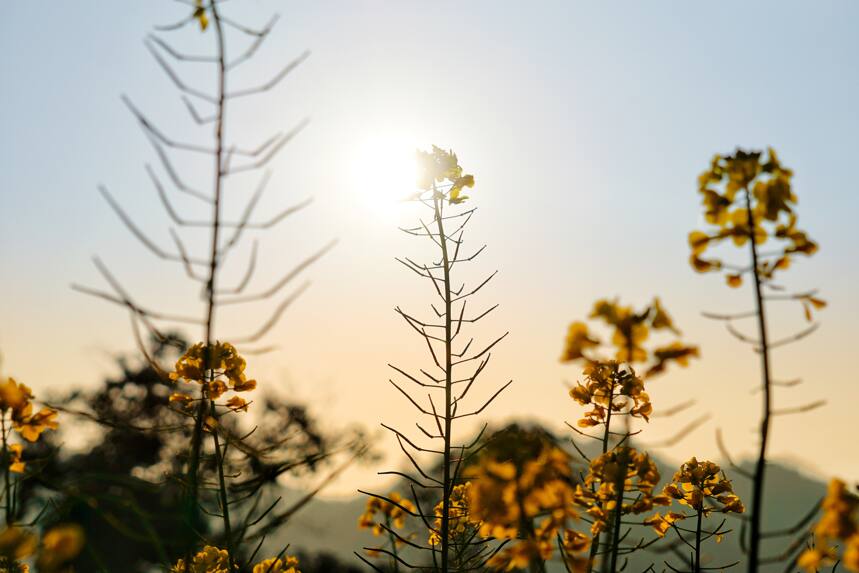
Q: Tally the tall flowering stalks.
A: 3